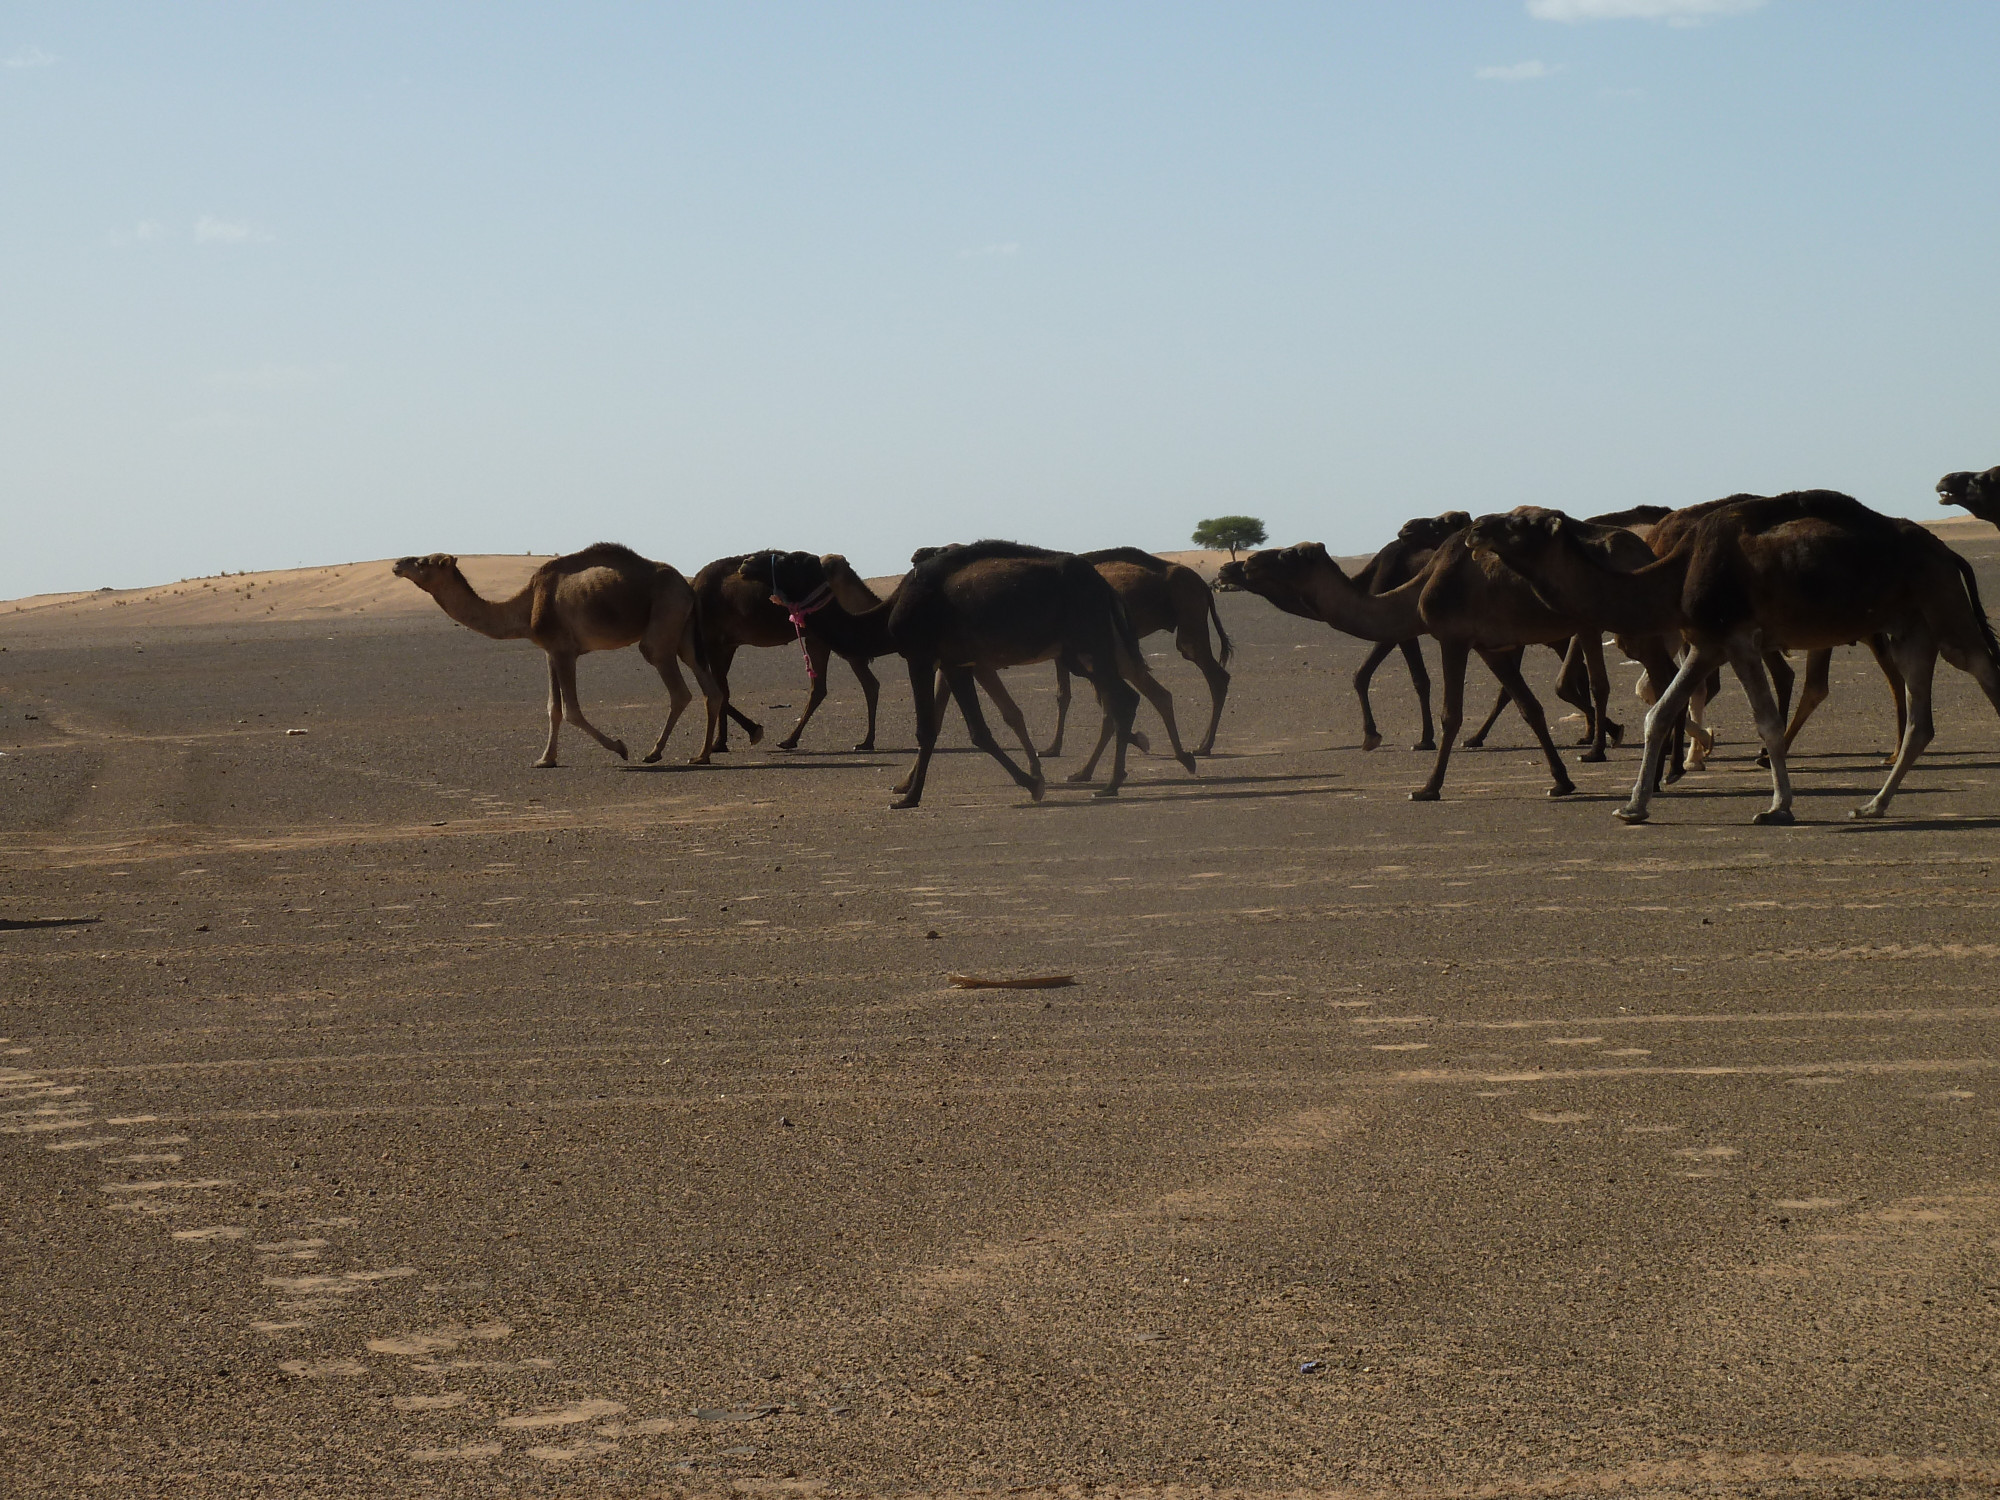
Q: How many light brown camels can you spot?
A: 1